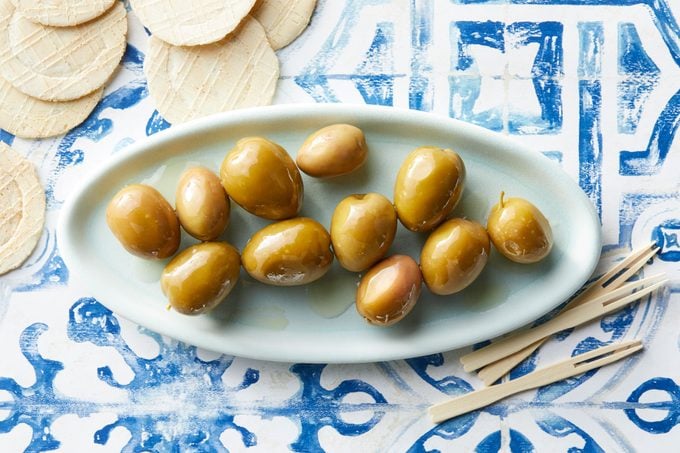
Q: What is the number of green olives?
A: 11